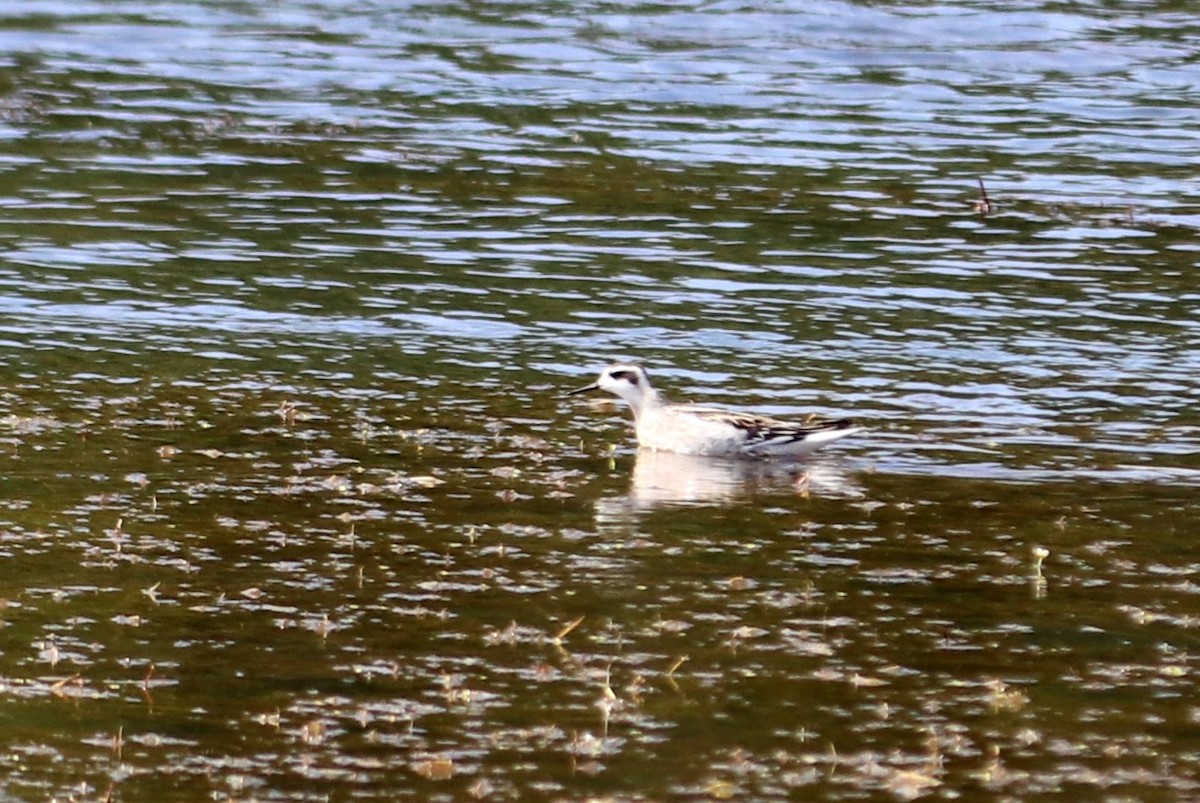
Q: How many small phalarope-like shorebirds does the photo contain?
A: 1